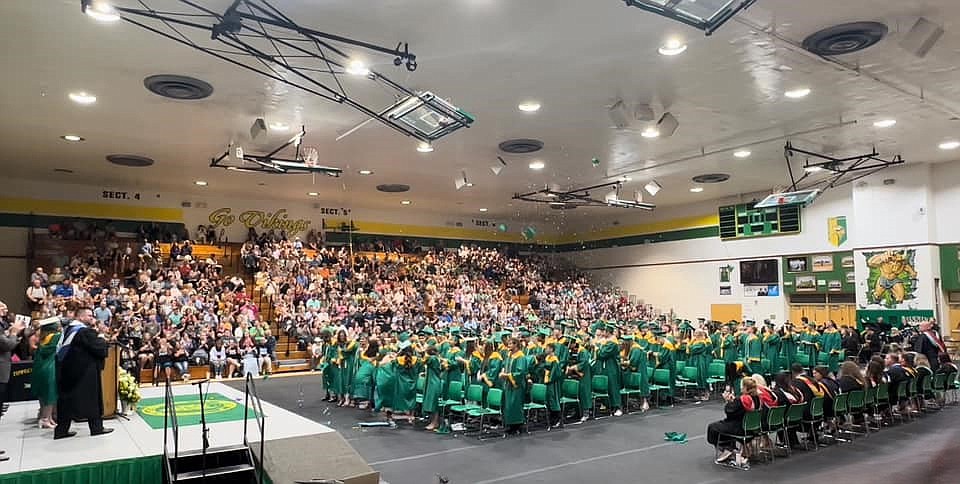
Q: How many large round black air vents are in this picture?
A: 6